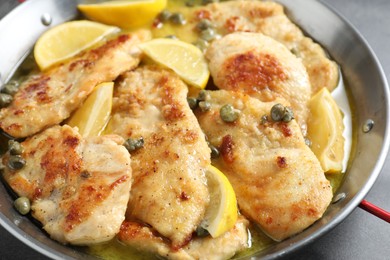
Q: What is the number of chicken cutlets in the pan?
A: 7